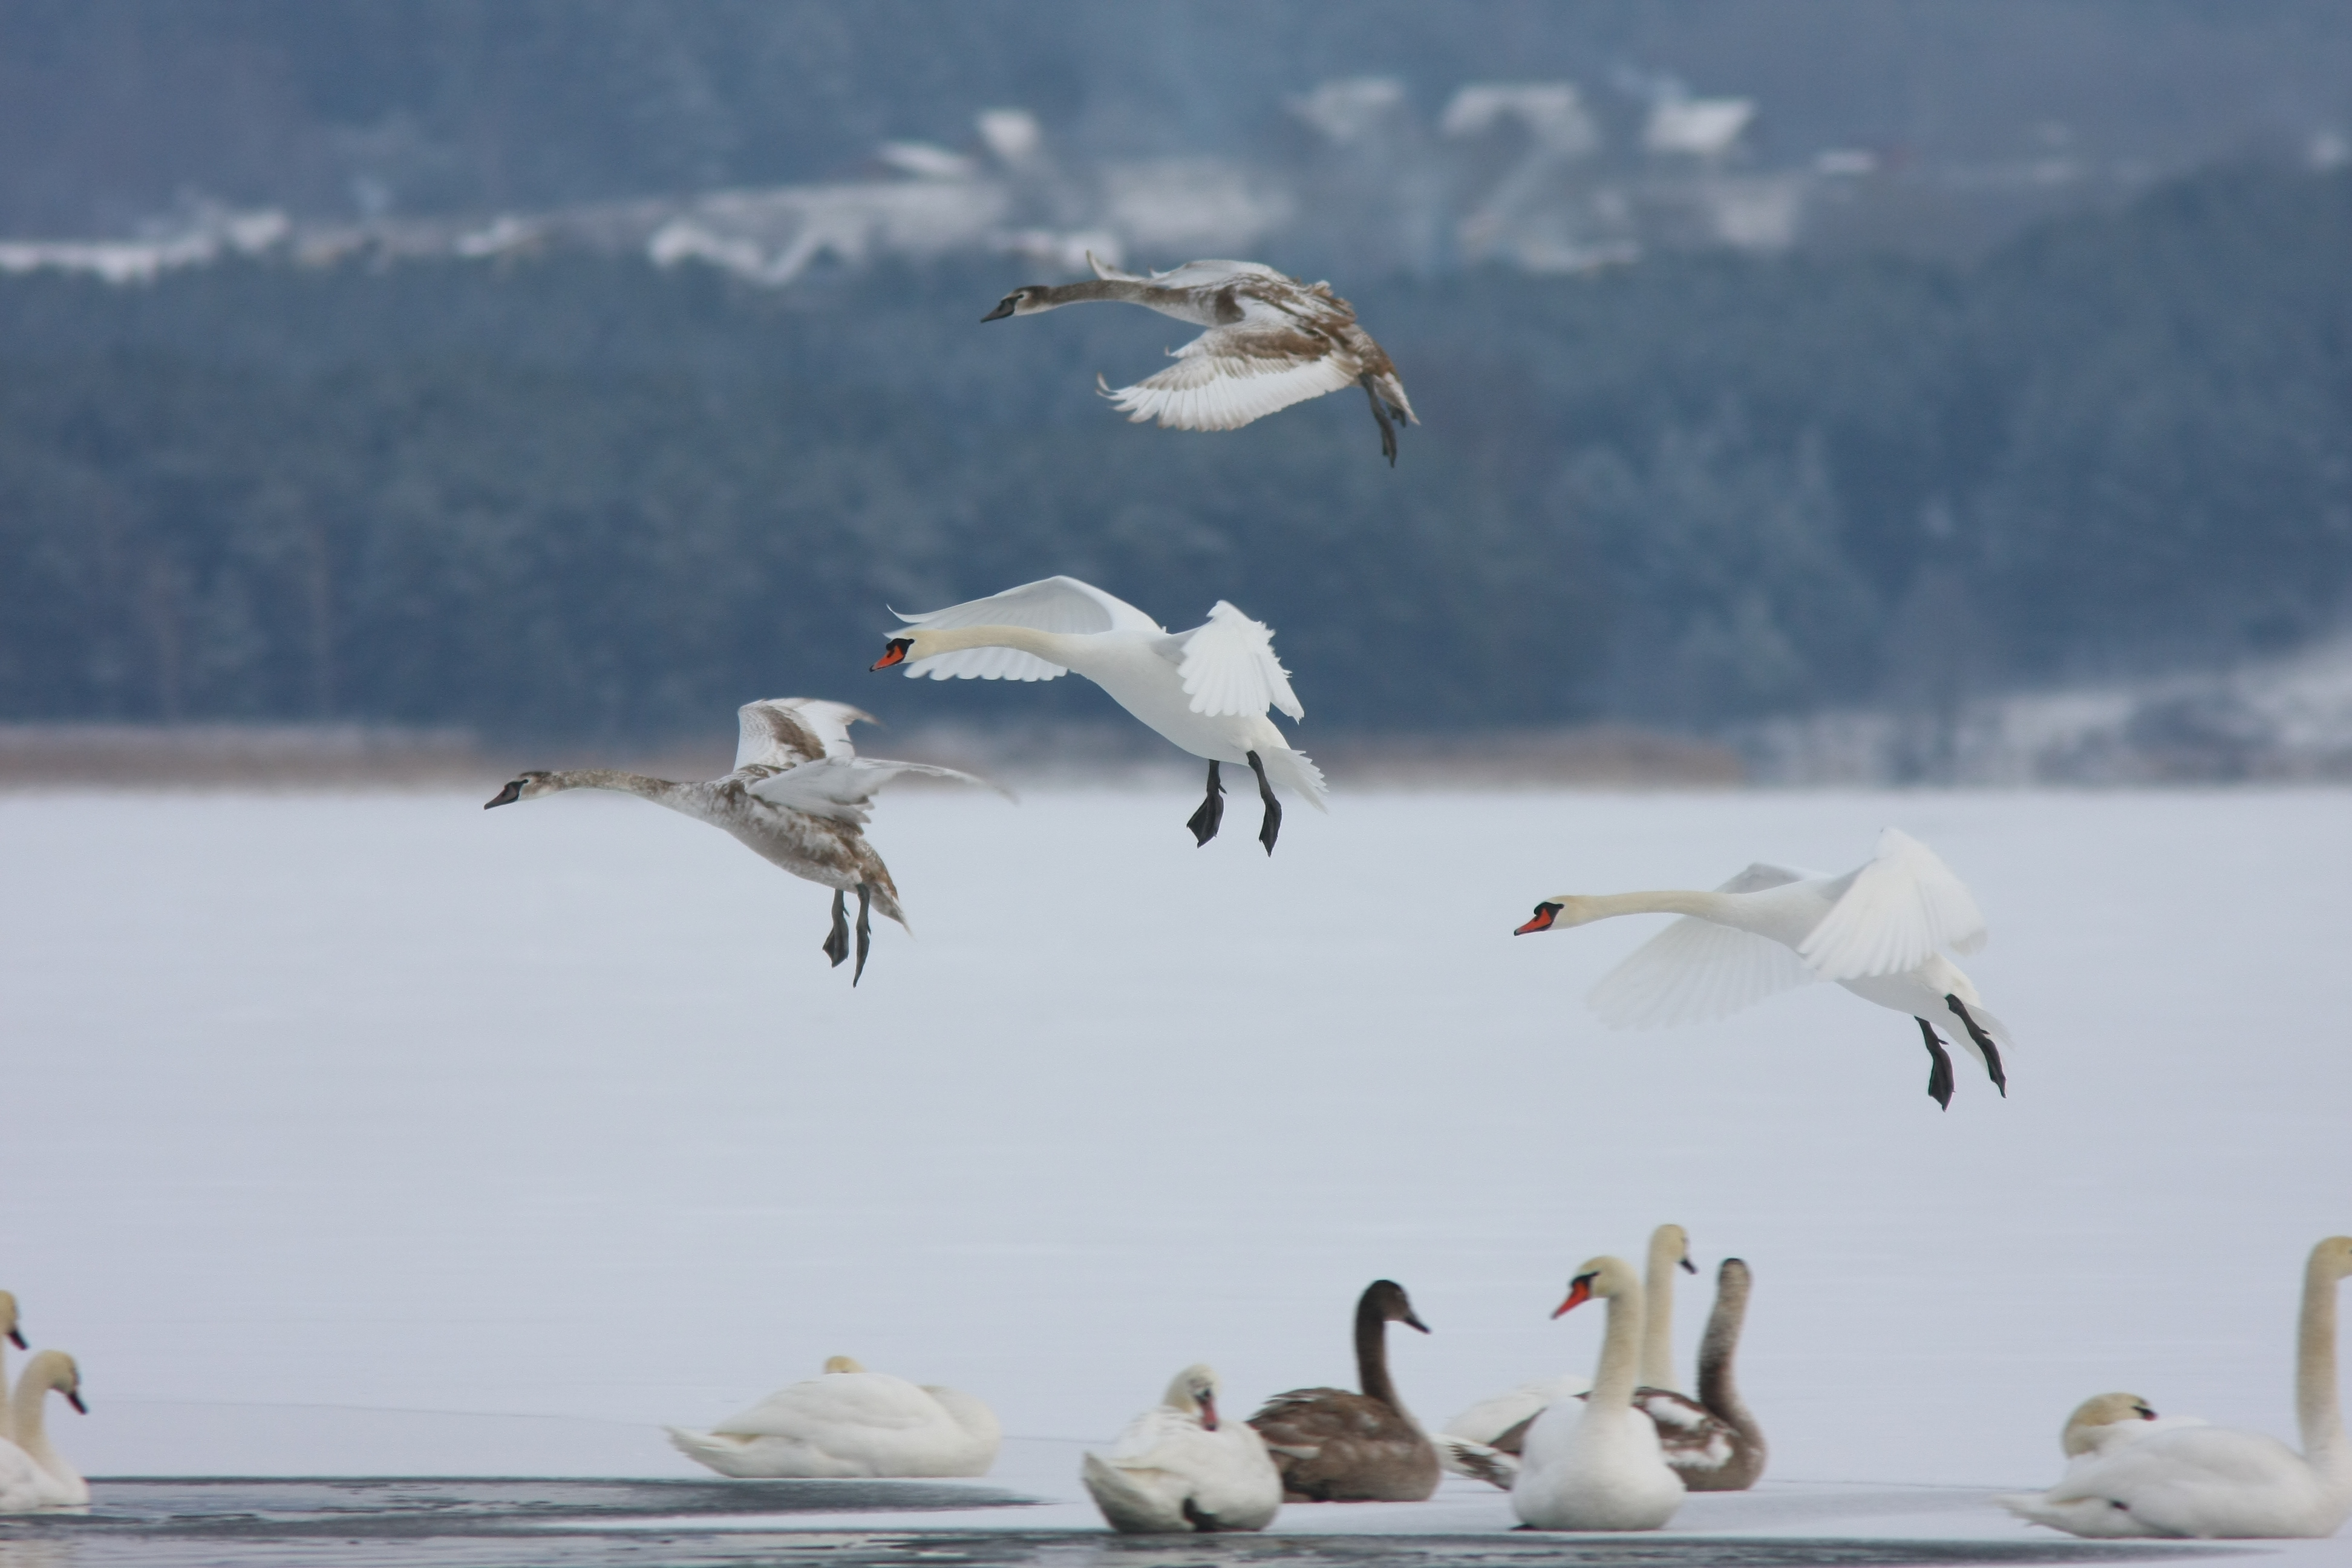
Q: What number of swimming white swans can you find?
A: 8